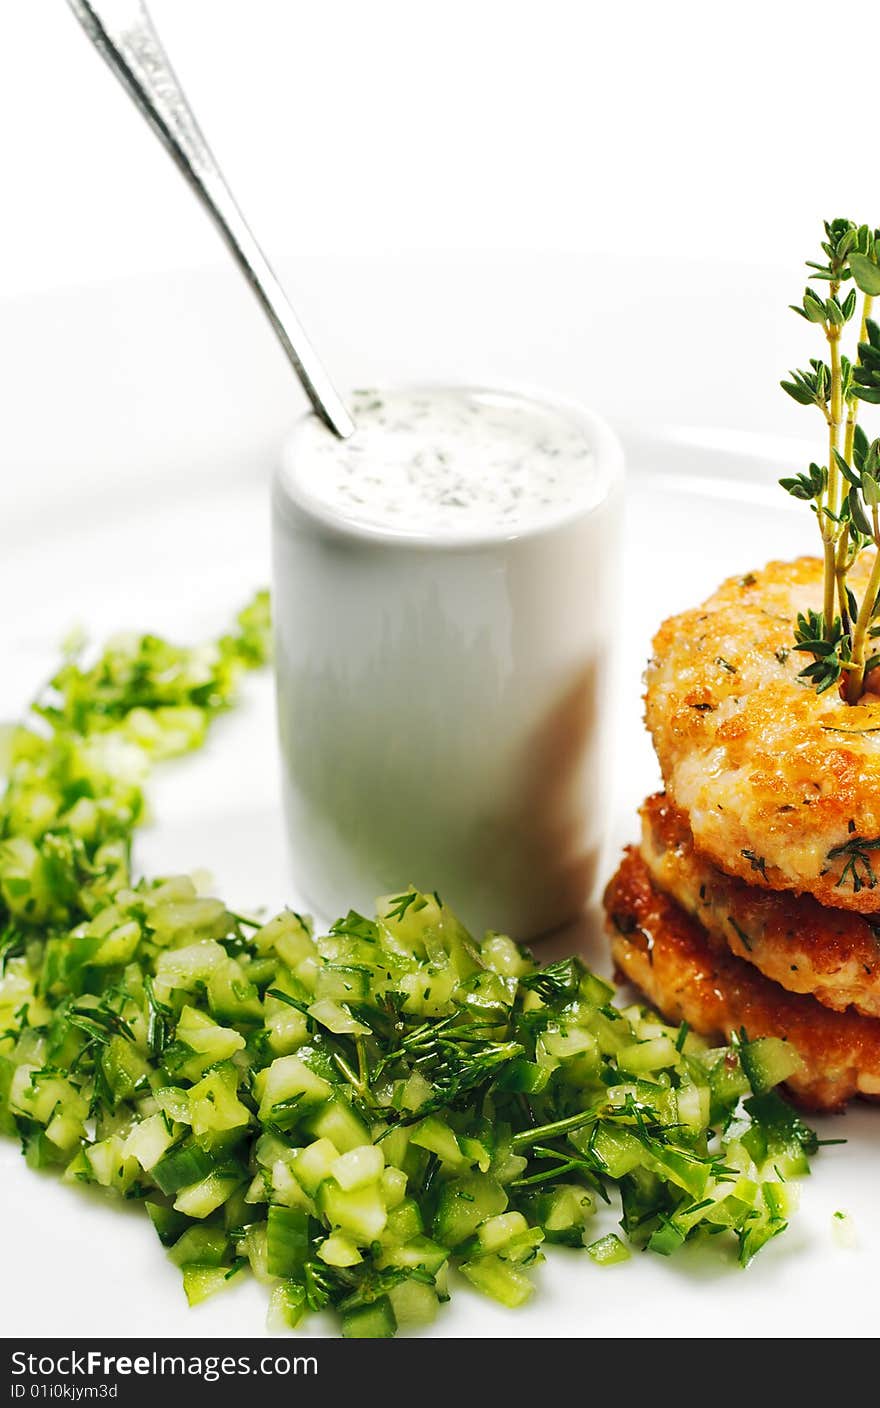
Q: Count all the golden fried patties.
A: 3